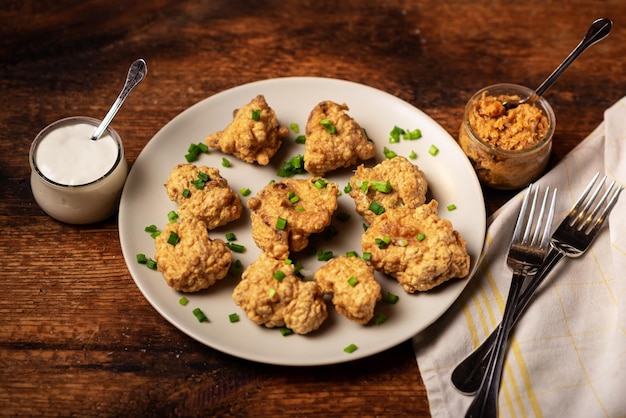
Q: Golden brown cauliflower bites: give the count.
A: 9